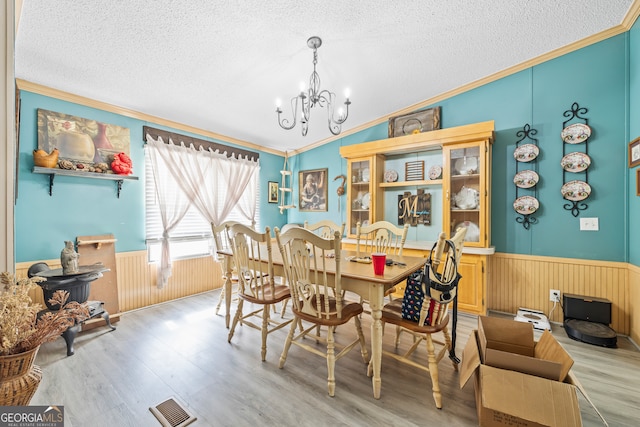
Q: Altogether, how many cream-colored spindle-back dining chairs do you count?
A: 6